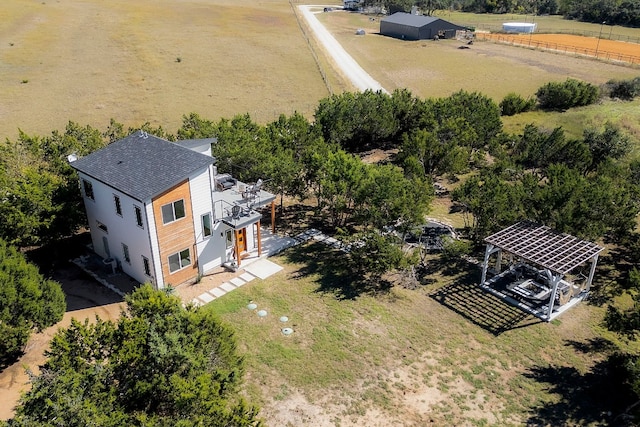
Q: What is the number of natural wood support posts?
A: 3